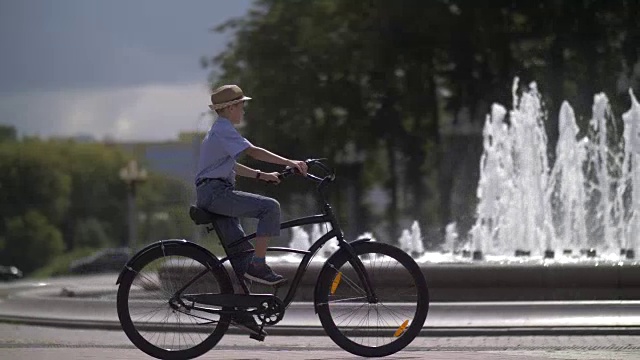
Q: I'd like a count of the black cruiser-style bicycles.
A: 1